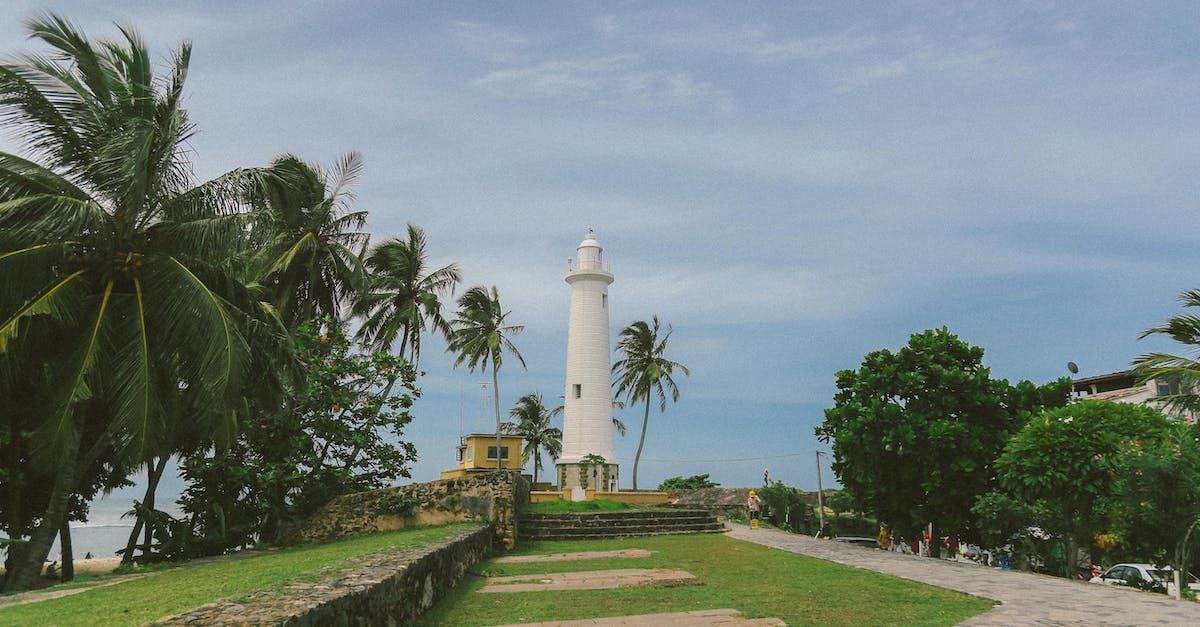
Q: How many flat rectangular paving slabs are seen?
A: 3